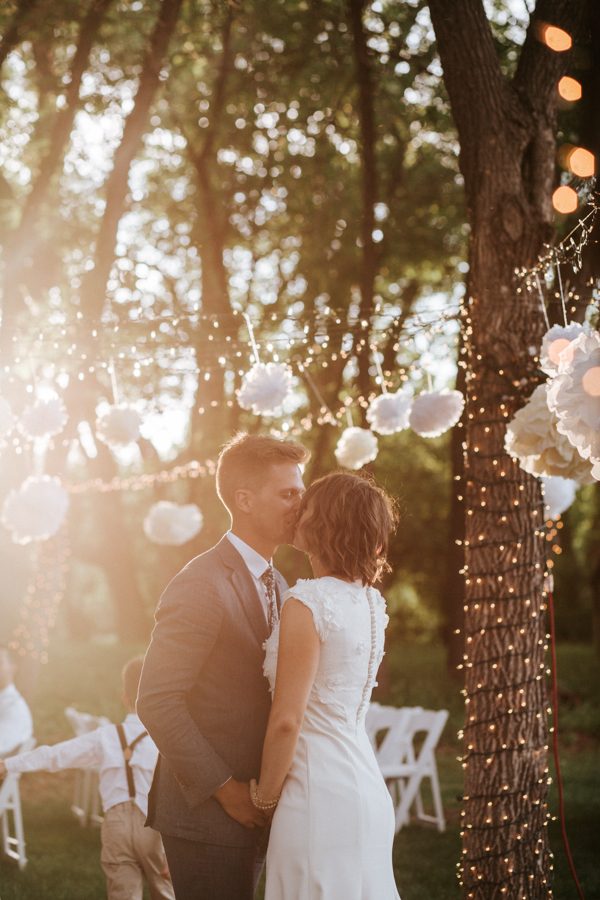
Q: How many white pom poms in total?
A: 13